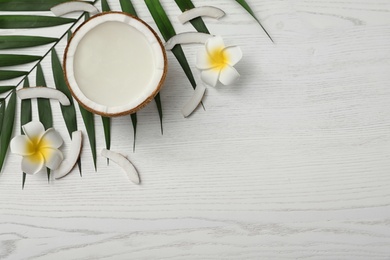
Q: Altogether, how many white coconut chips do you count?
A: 7